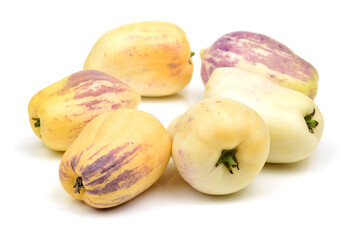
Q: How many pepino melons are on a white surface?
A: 6